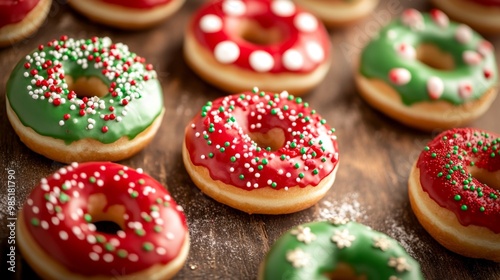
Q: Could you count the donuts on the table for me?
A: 11